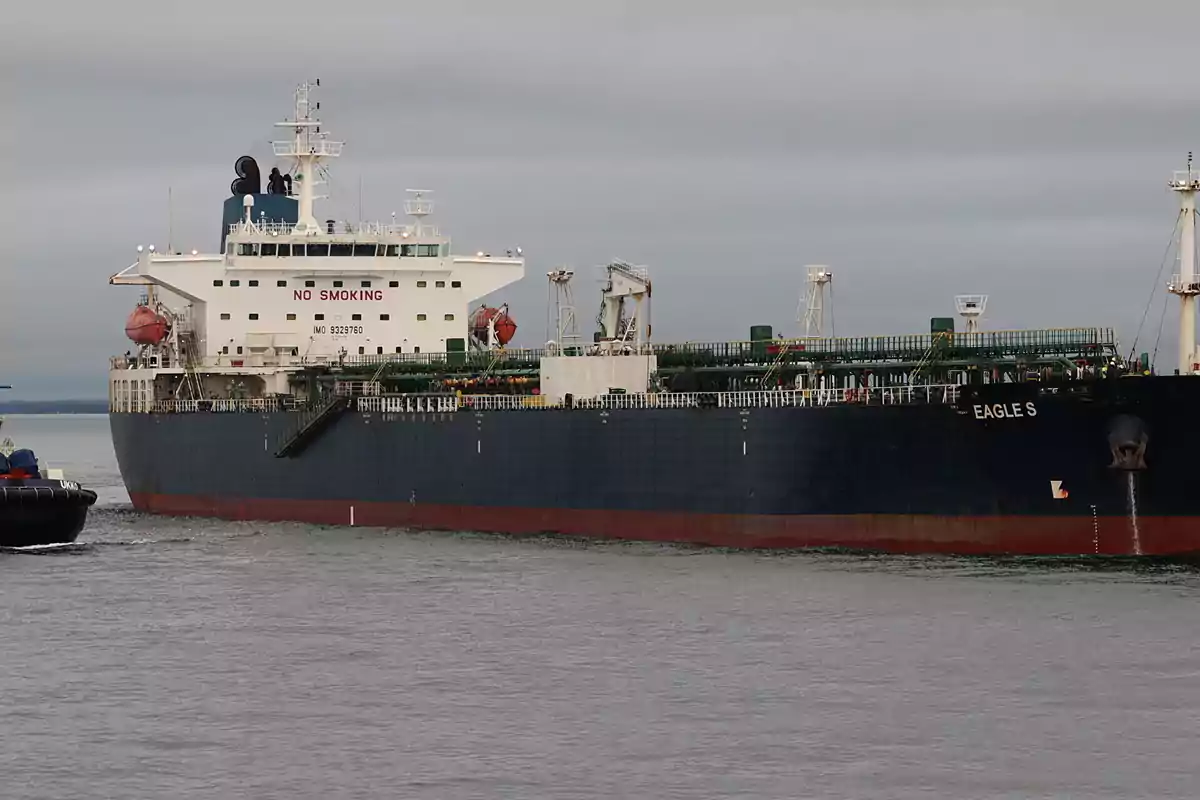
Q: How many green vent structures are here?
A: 3